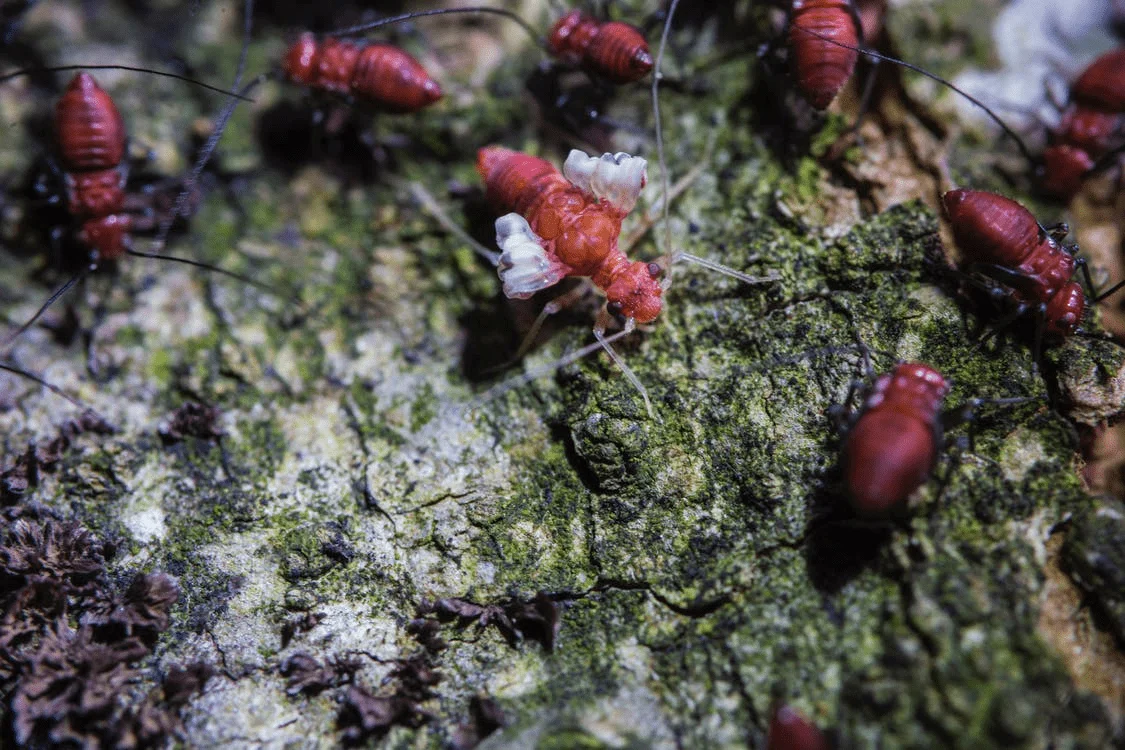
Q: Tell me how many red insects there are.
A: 9